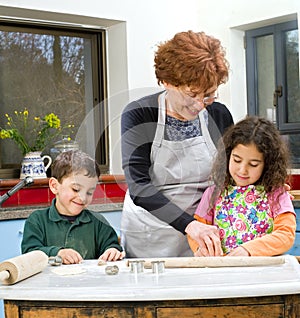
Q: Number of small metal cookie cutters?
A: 4